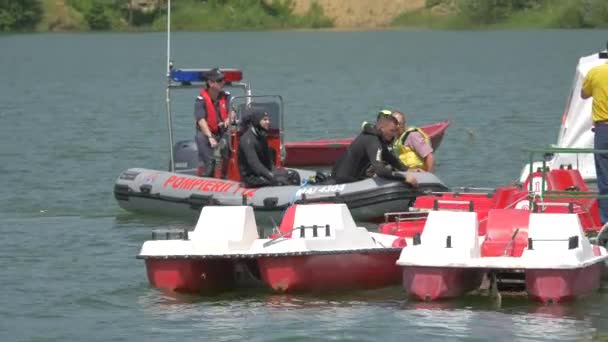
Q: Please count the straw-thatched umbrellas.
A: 0